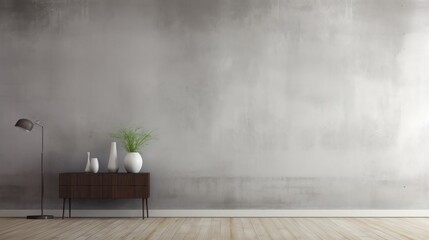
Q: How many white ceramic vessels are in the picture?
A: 4